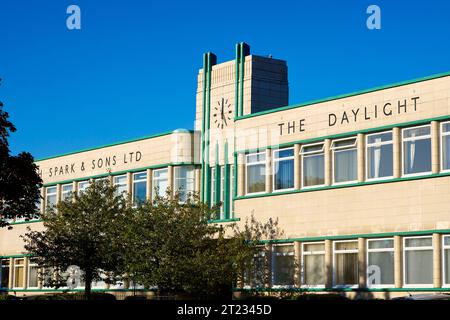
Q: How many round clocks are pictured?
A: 1